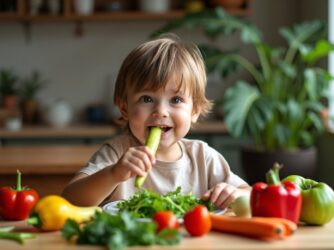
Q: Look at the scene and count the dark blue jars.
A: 1